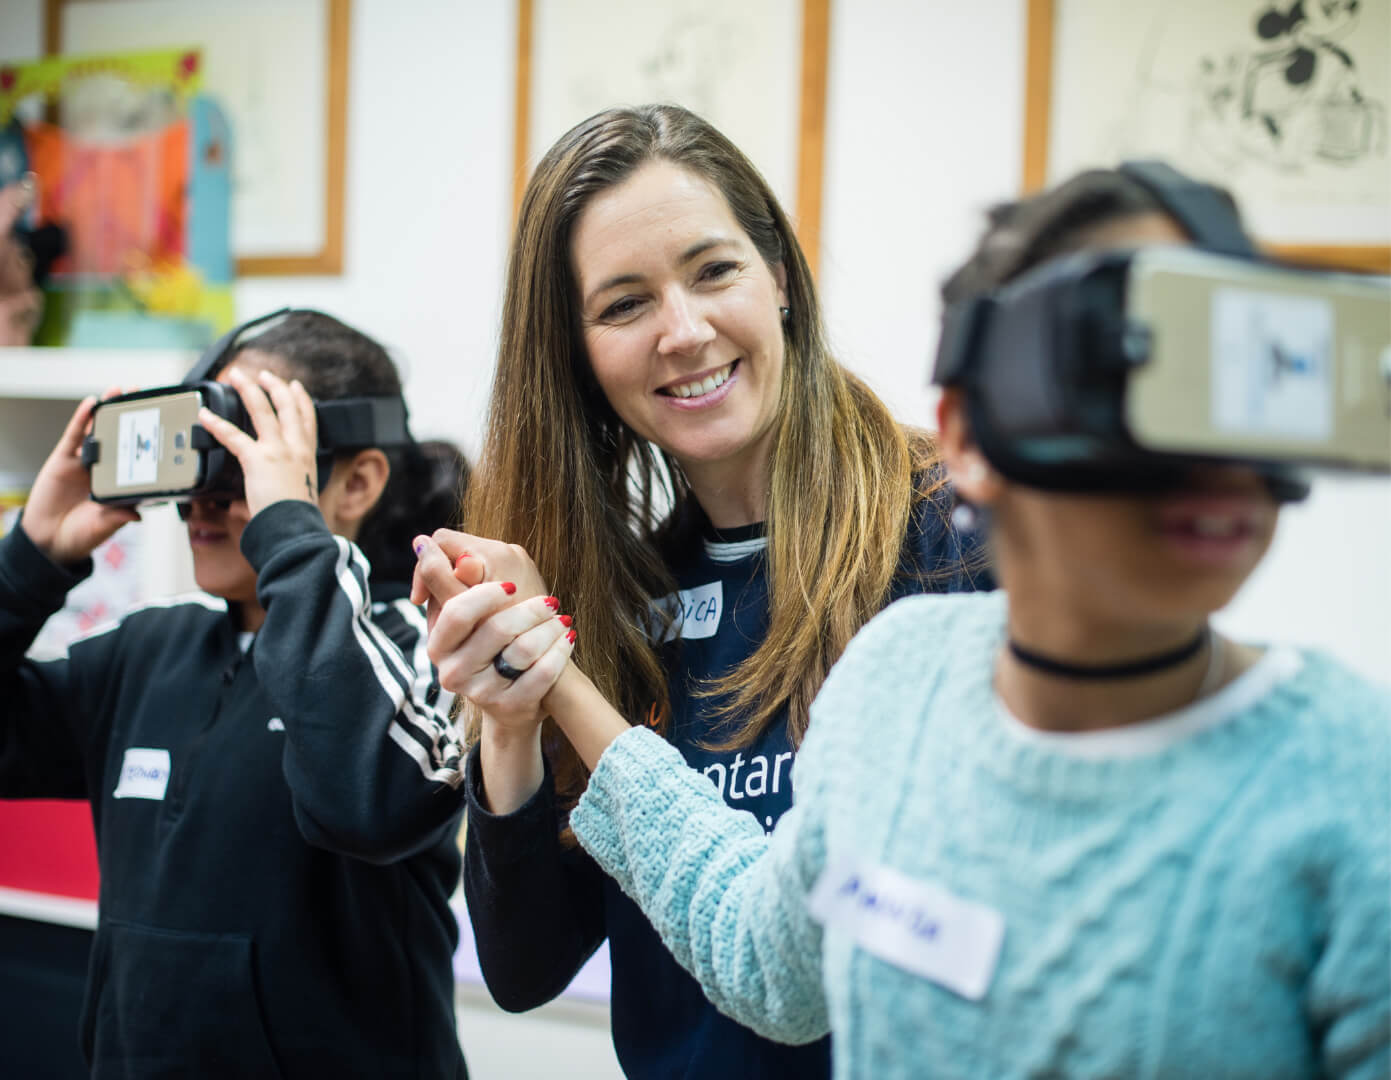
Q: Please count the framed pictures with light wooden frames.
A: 3